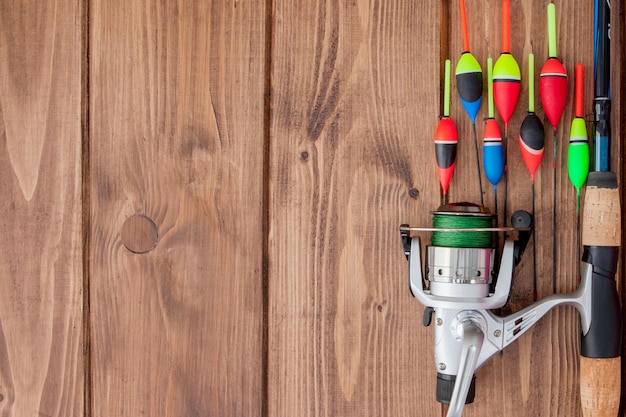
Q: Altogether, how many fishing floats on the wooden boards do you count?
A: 7